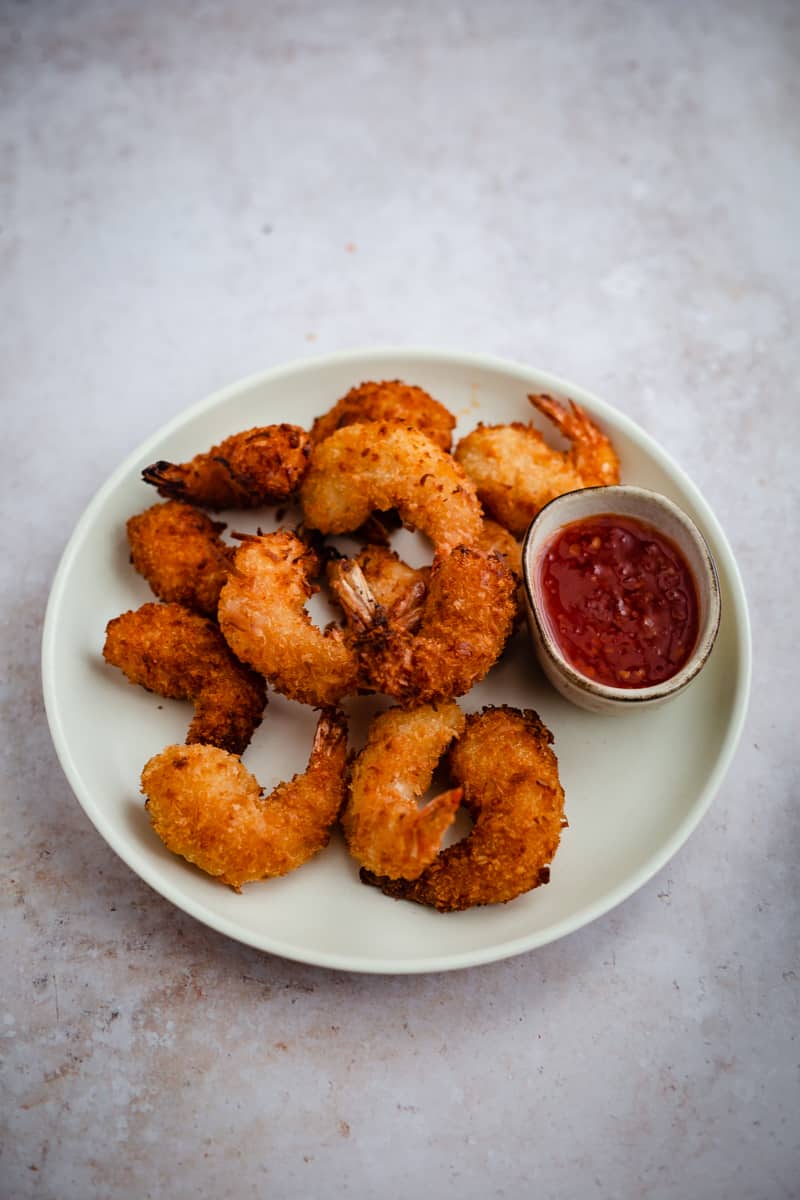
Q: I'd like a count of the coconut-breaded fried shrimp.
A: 12